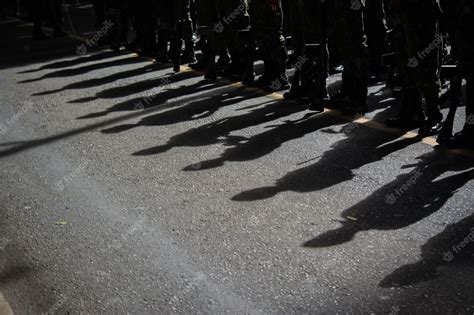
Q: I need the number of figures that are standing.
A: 11